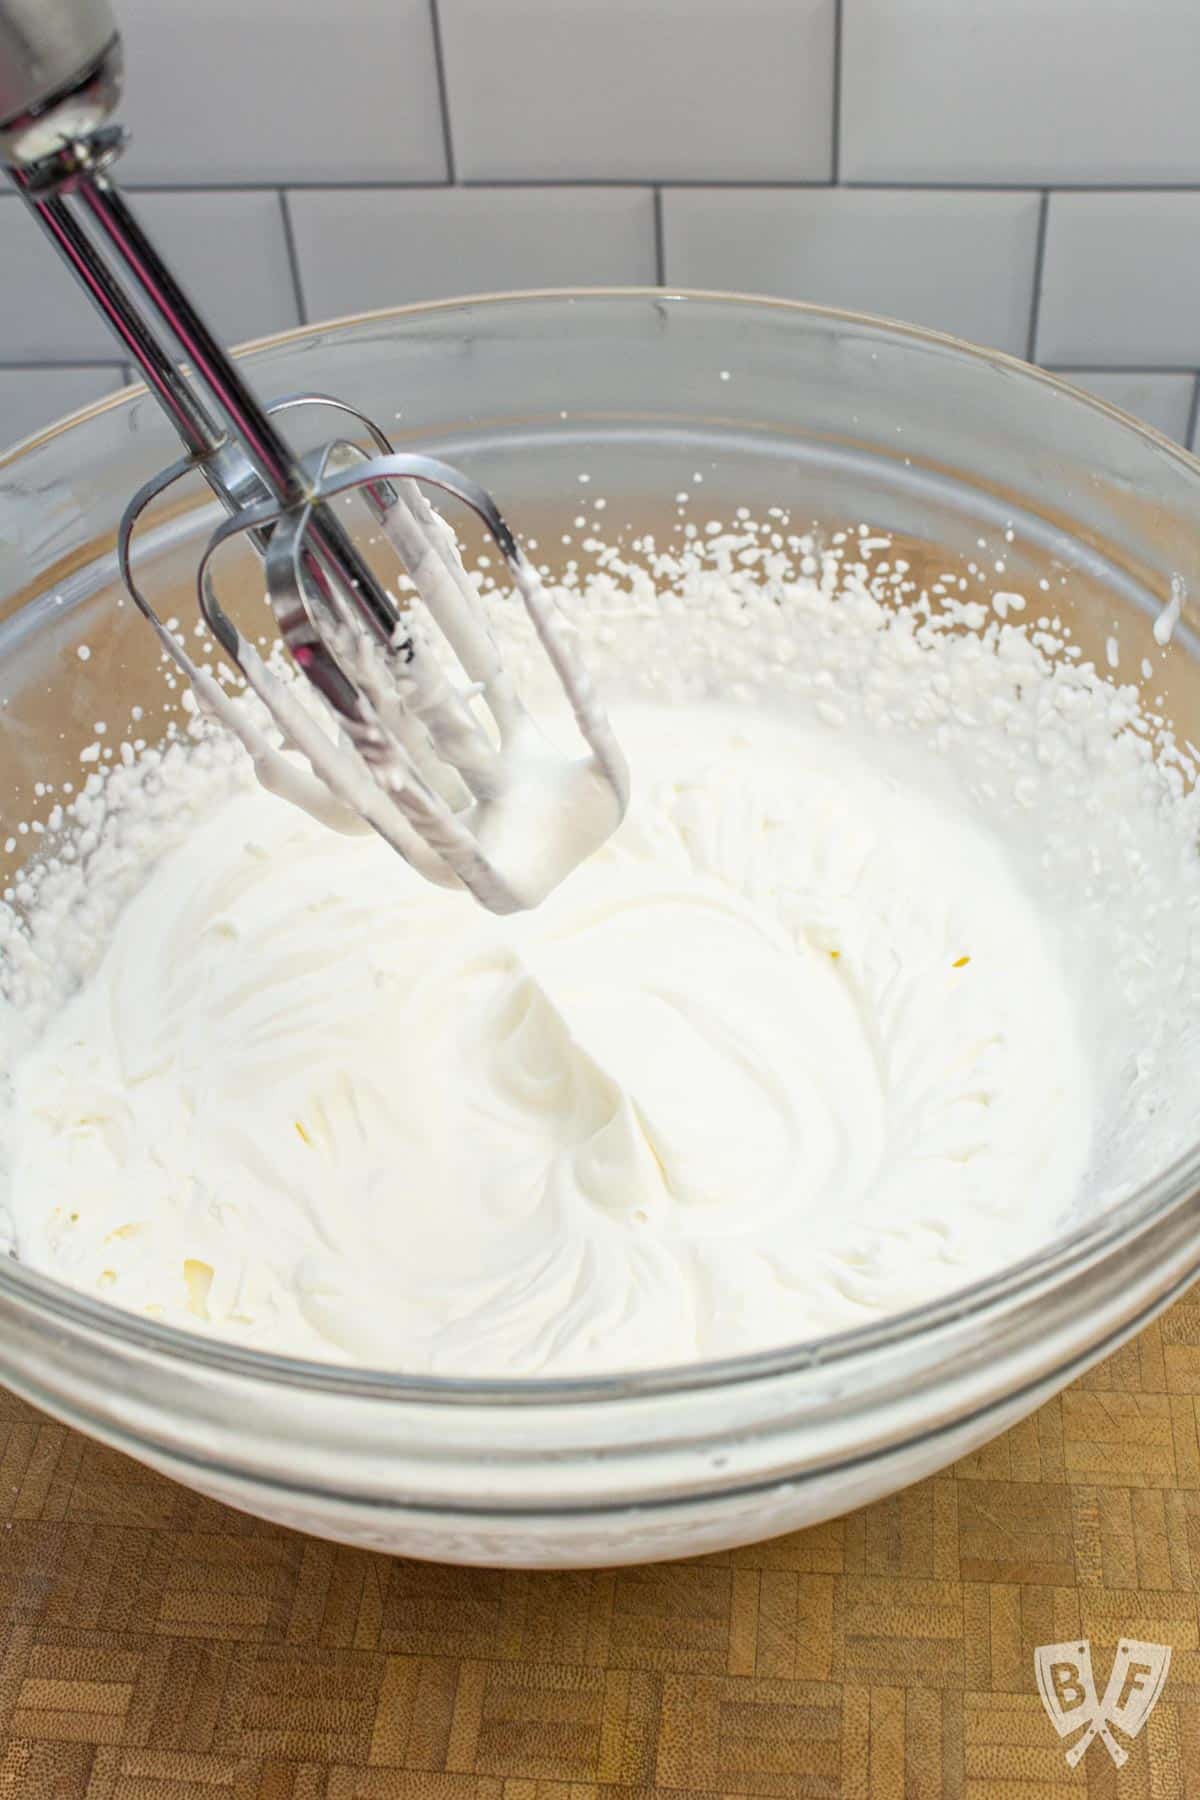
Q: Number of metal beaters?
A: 2